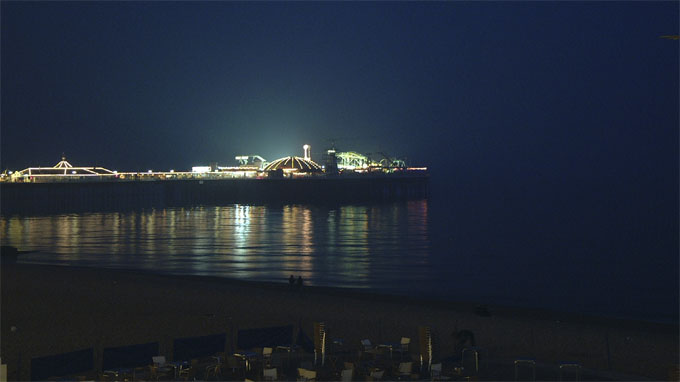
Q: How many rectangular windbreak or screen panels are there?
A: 4